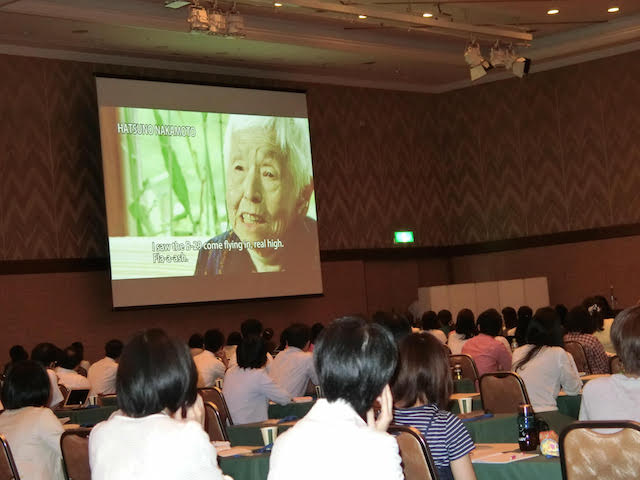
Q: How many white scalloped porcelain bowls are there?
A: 0